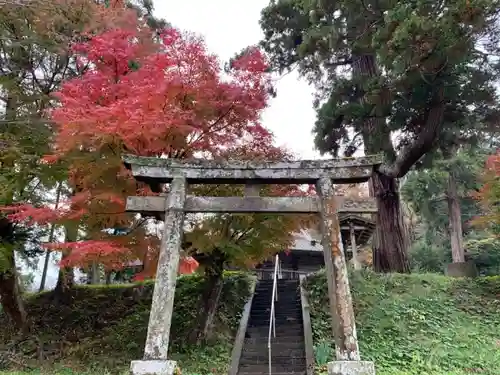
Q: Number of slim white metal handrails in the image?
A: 1